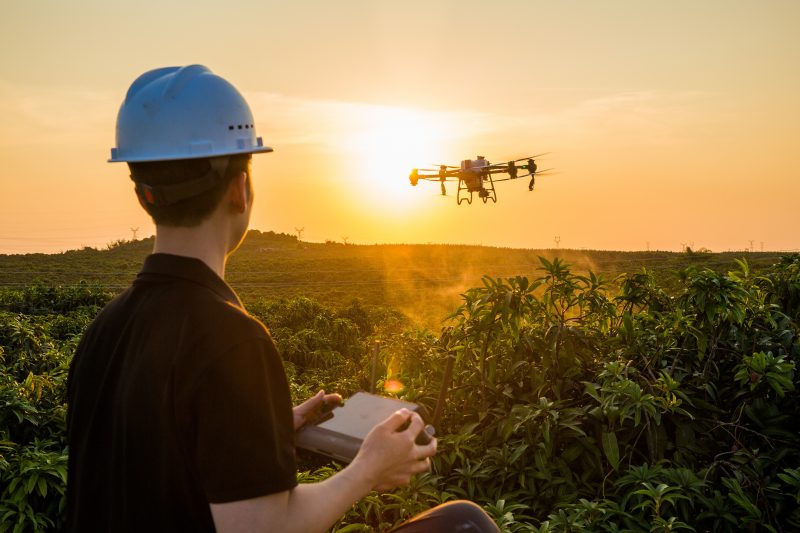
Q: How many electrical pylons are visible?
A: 9